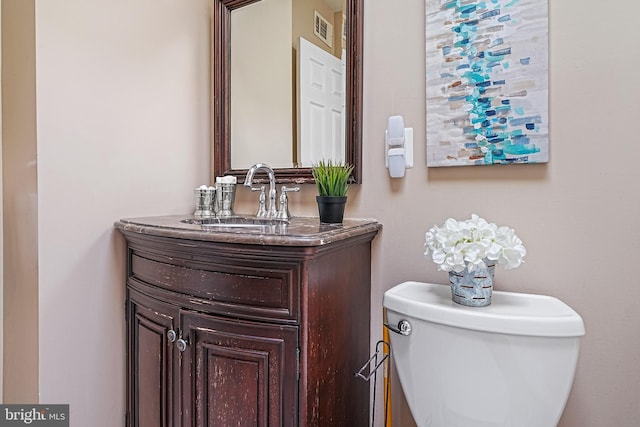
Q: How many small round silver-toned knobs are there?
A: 2